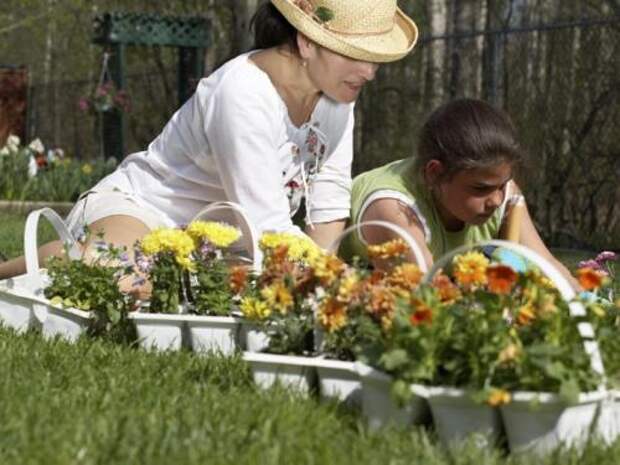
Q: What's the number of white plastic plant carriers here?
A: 4